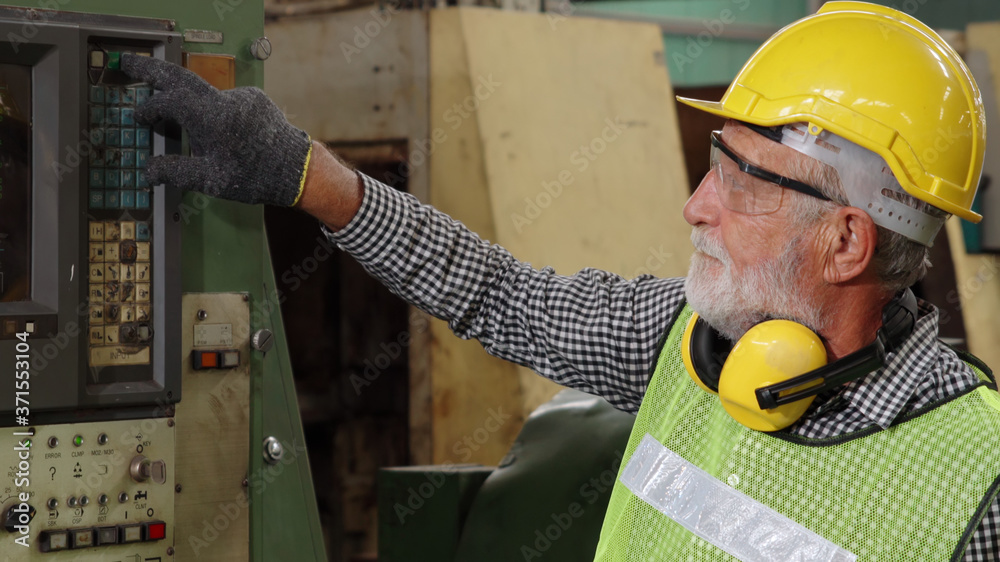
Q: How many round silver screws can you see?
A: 3